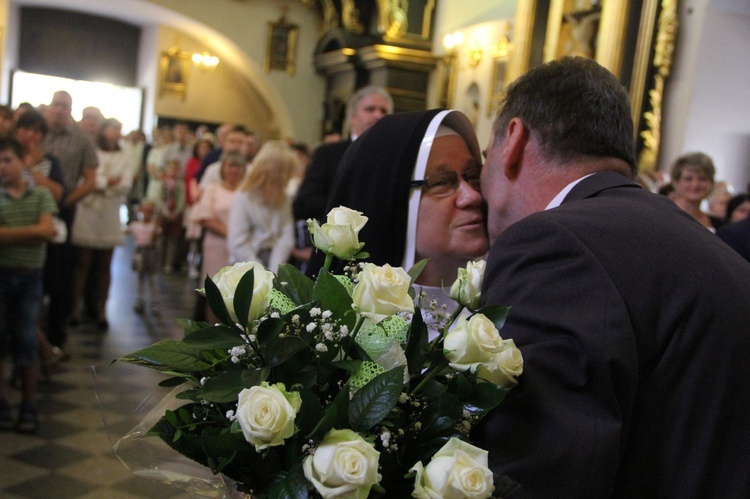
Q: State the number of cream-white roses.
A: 9